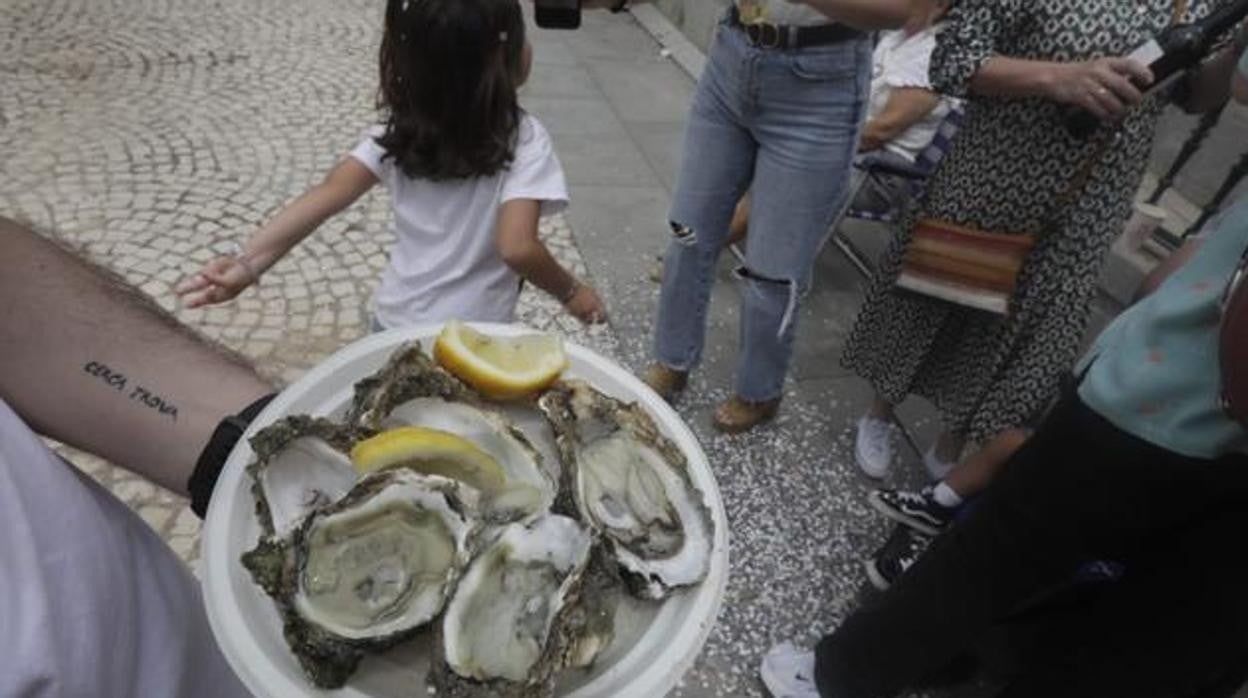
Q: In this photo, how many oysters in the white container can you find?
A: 5